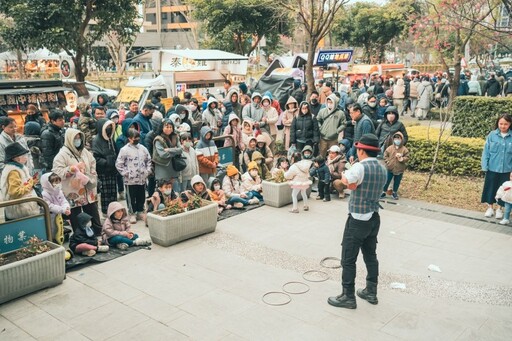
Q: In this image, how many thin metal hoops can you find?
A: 4